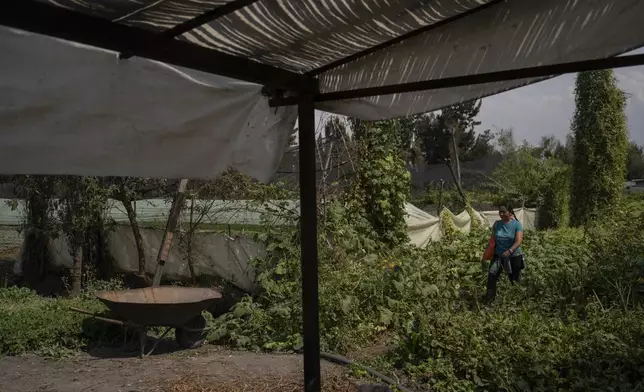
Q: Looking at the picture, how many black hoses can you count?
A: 1